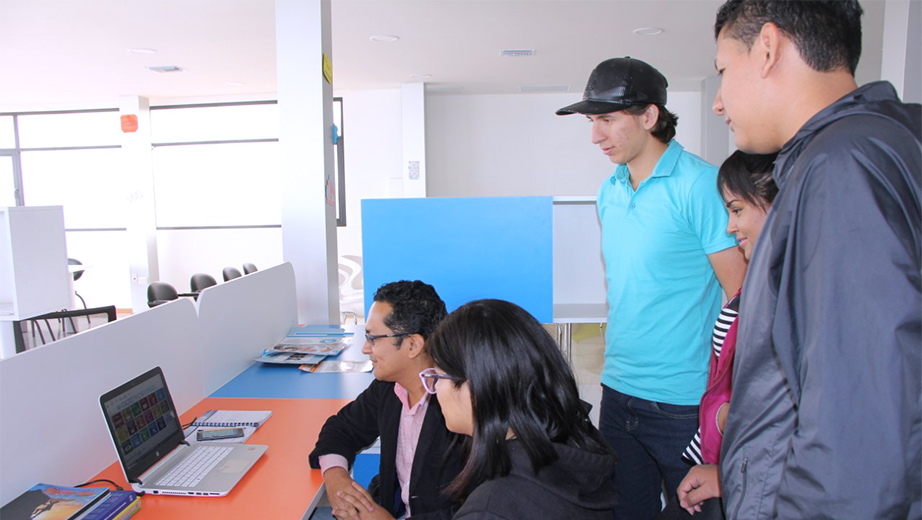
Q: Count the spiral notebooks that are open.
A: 1